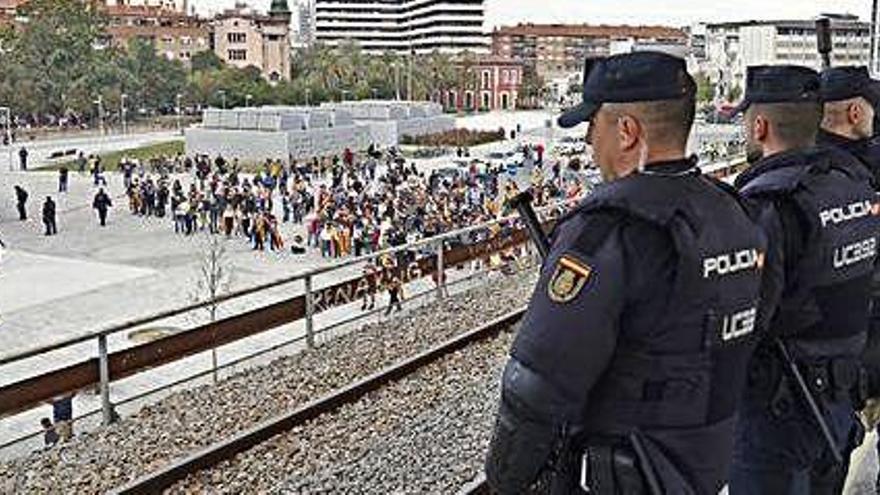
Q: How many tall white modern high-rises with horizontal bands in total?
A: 1